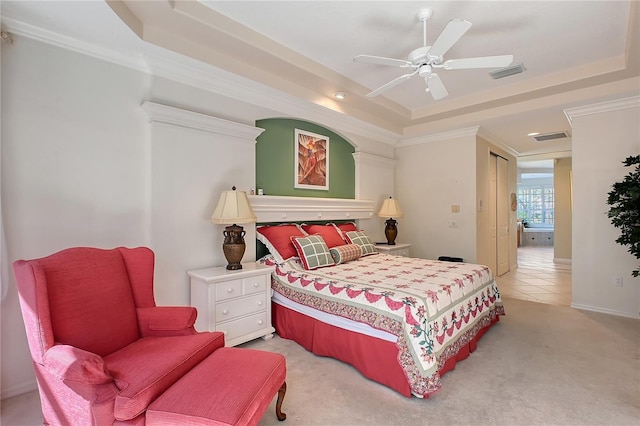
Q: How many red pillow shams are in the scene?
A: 3